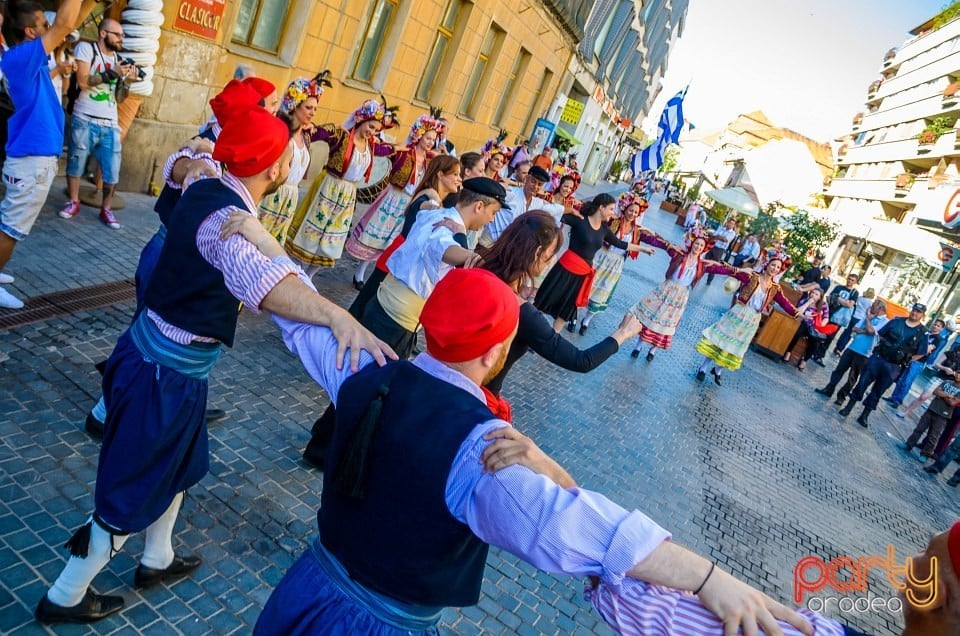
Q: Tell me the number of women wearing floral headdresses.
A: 8